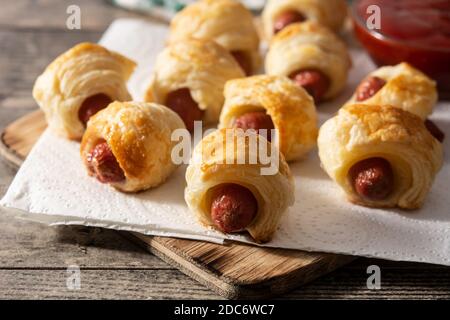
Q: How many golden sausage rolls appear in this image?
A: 10